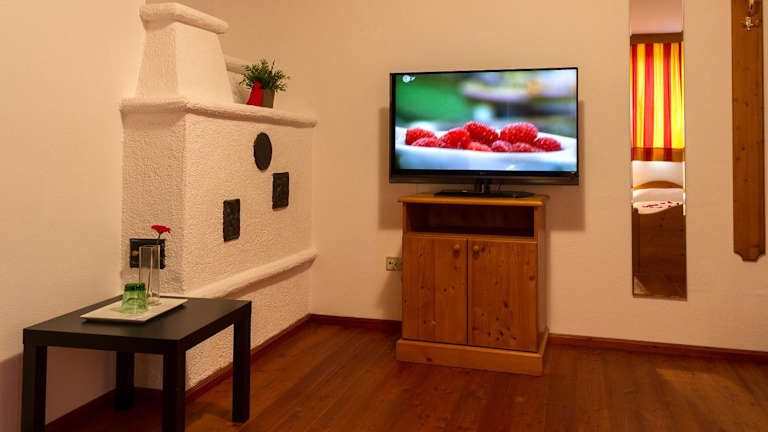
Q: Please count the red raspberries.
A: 9